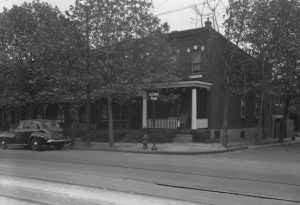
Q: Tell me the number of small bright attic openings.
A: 3